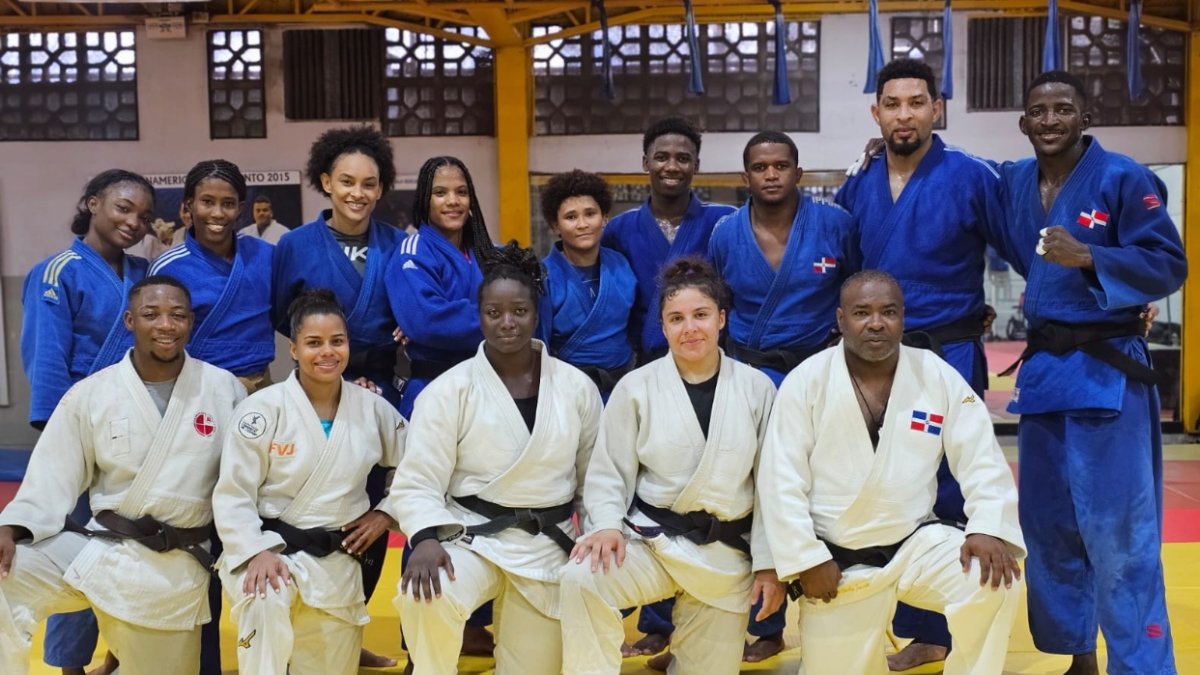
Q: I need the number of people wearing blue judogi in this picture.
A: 9